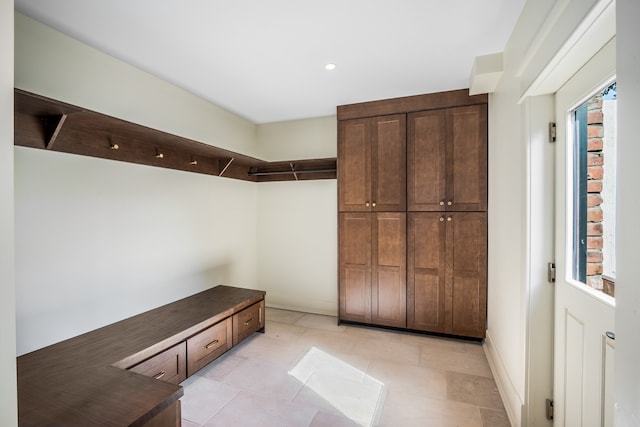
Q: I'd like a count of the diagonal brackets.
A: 3